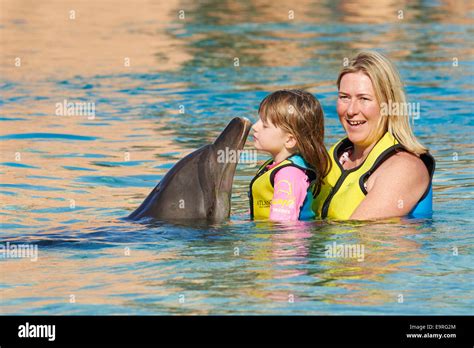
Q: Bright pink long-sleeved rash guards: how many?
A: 1